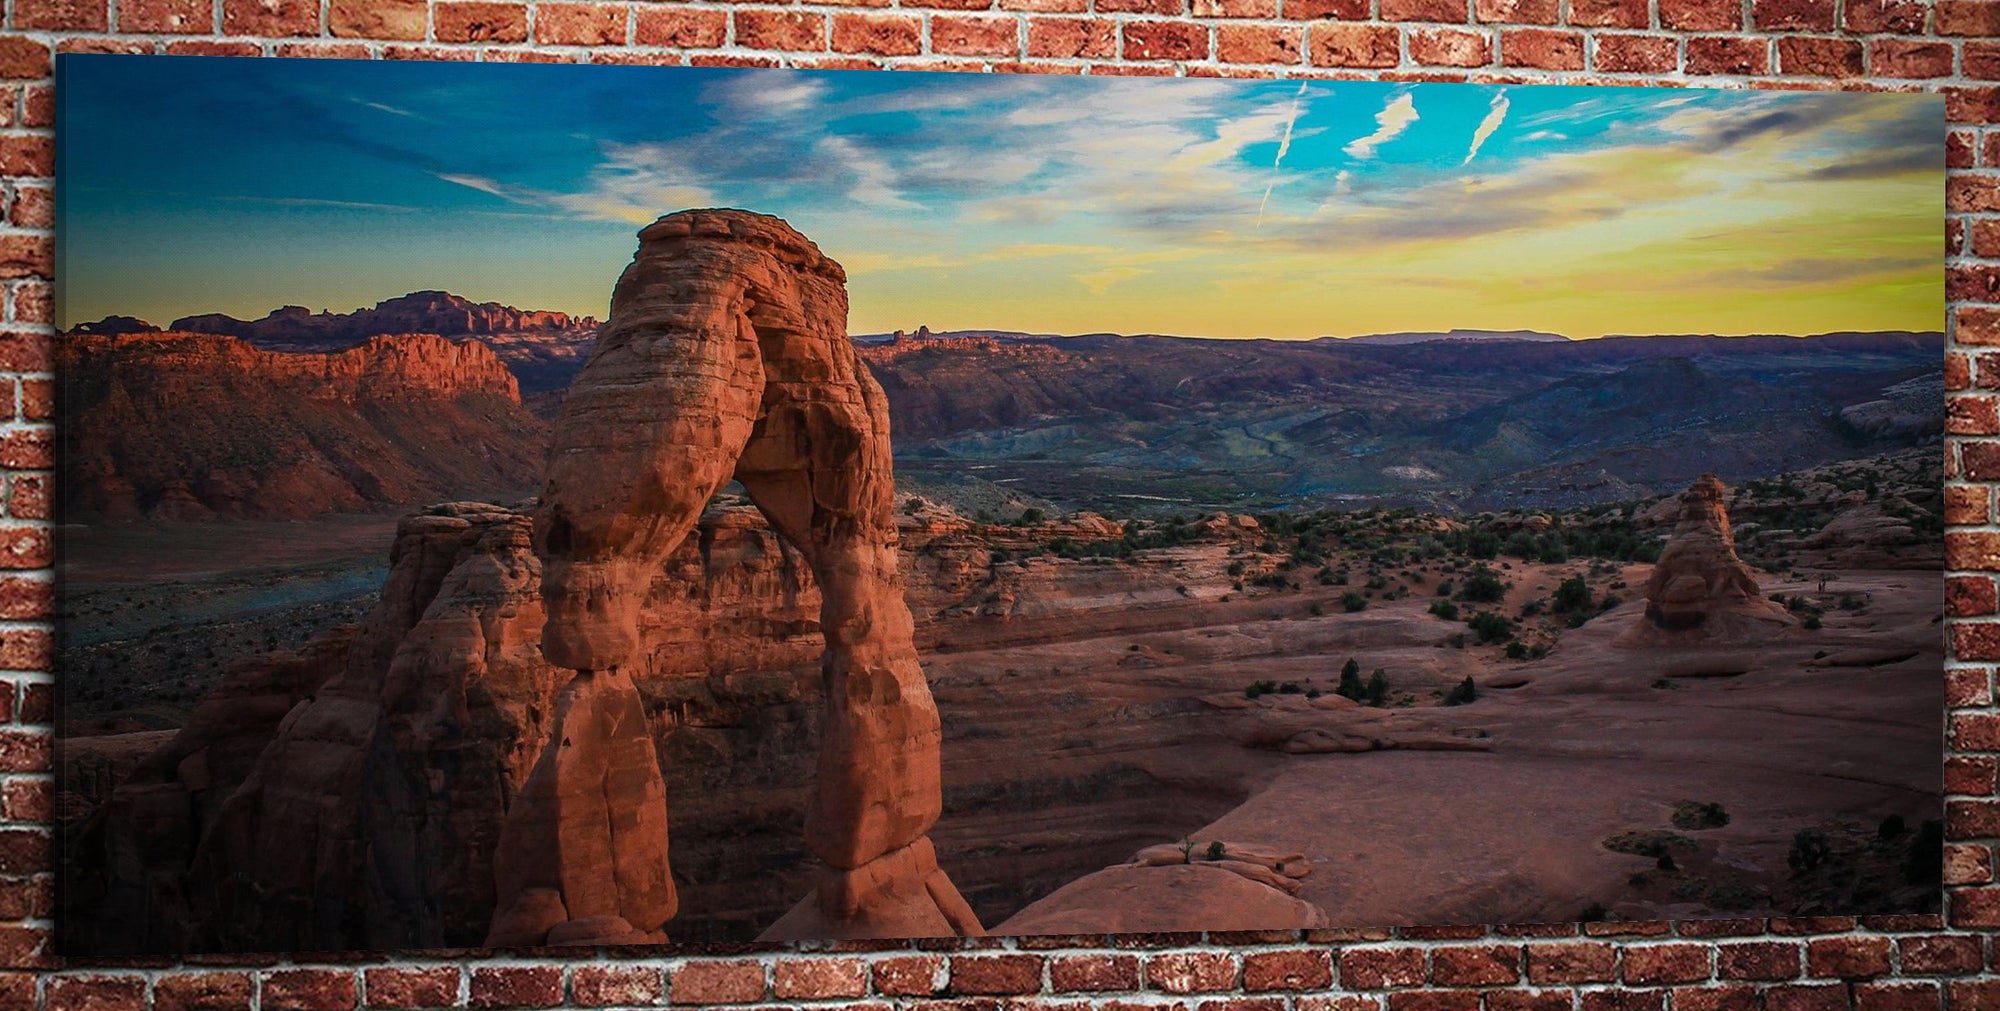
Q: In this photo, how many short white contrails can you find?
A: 3